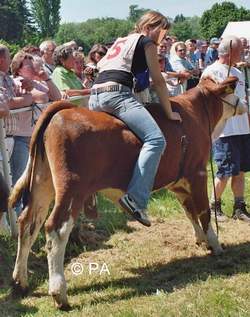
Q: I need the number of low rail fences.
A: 1